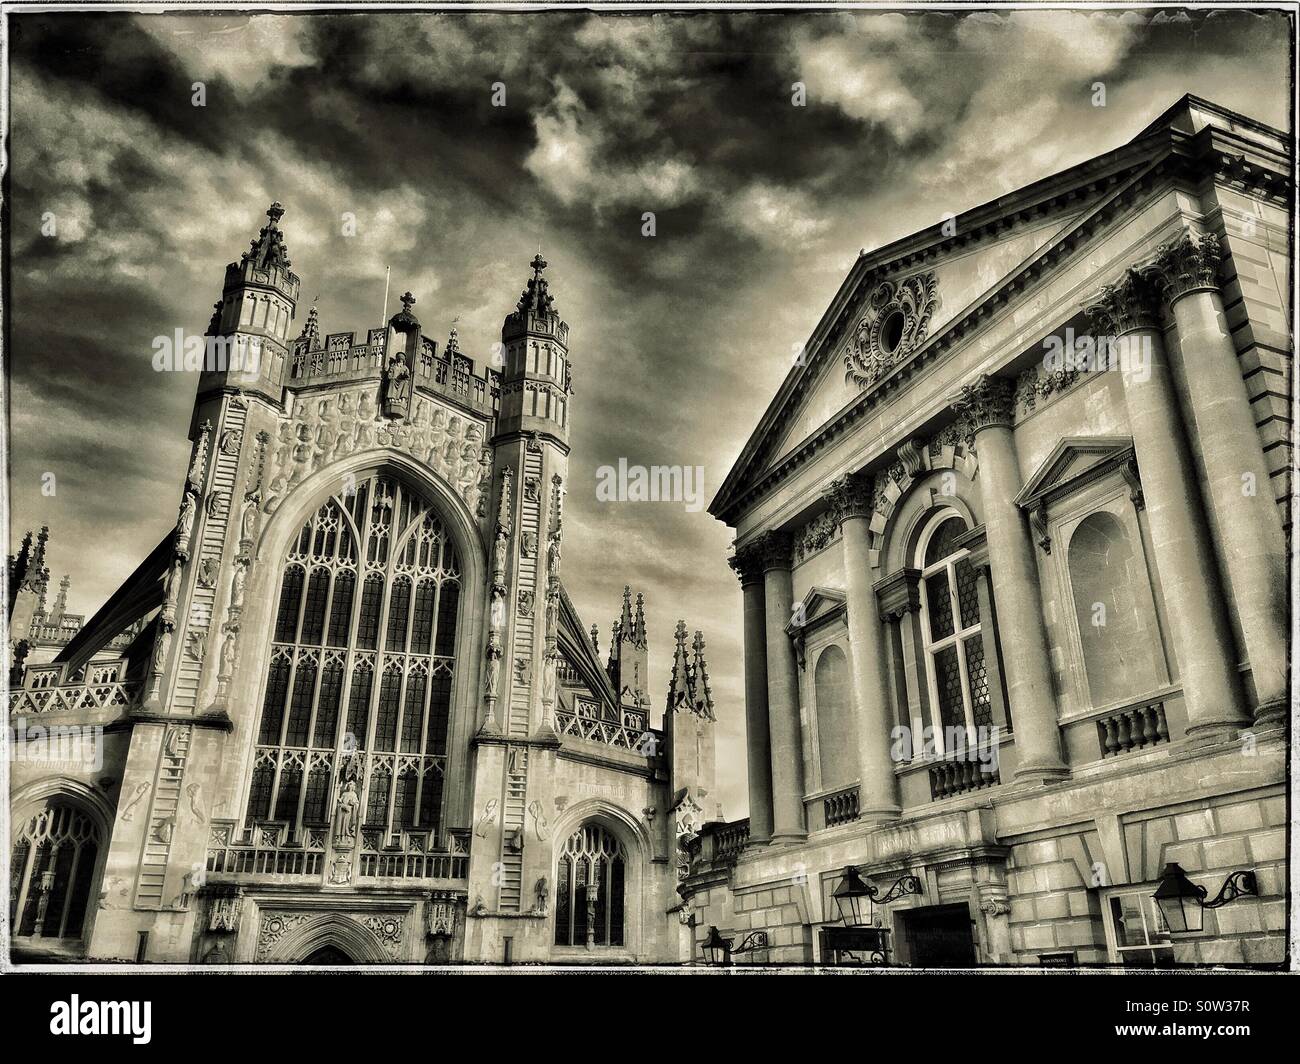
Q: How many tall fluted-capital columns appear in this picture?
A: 6